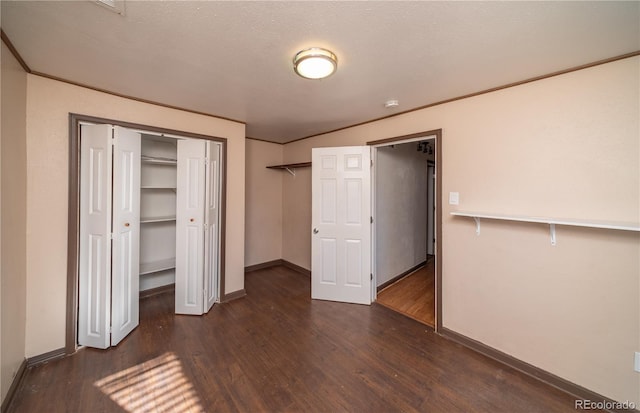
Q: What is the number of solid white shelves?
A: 5